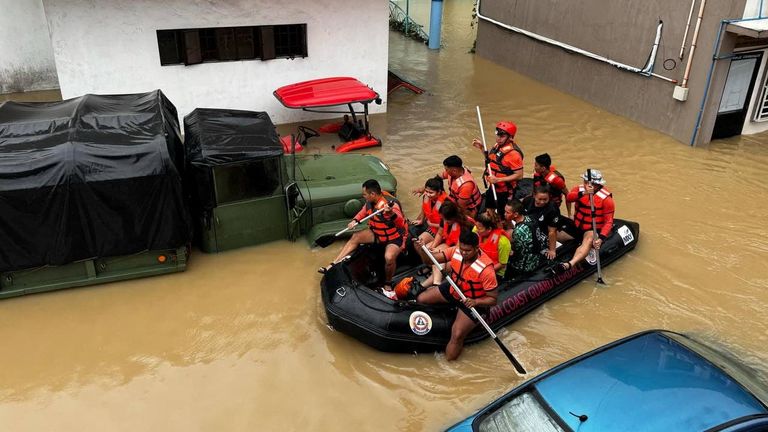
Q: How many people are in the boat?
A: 11